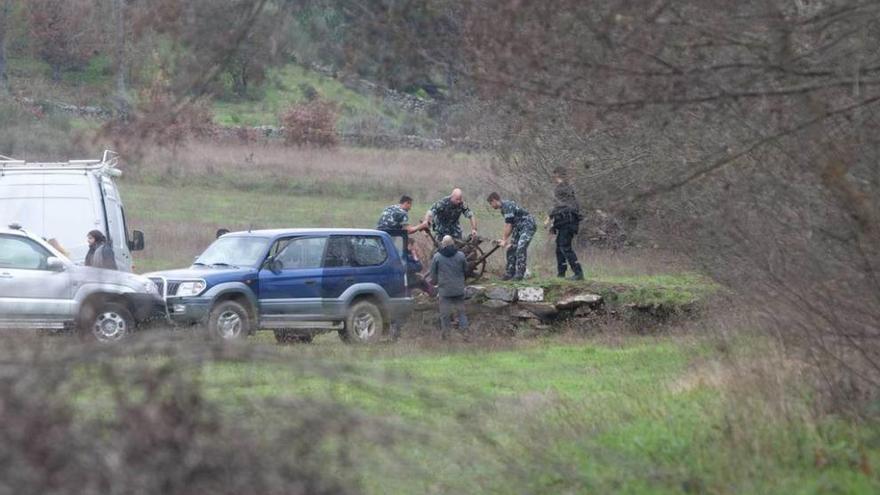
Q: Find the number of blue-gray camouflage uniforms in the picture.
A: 3